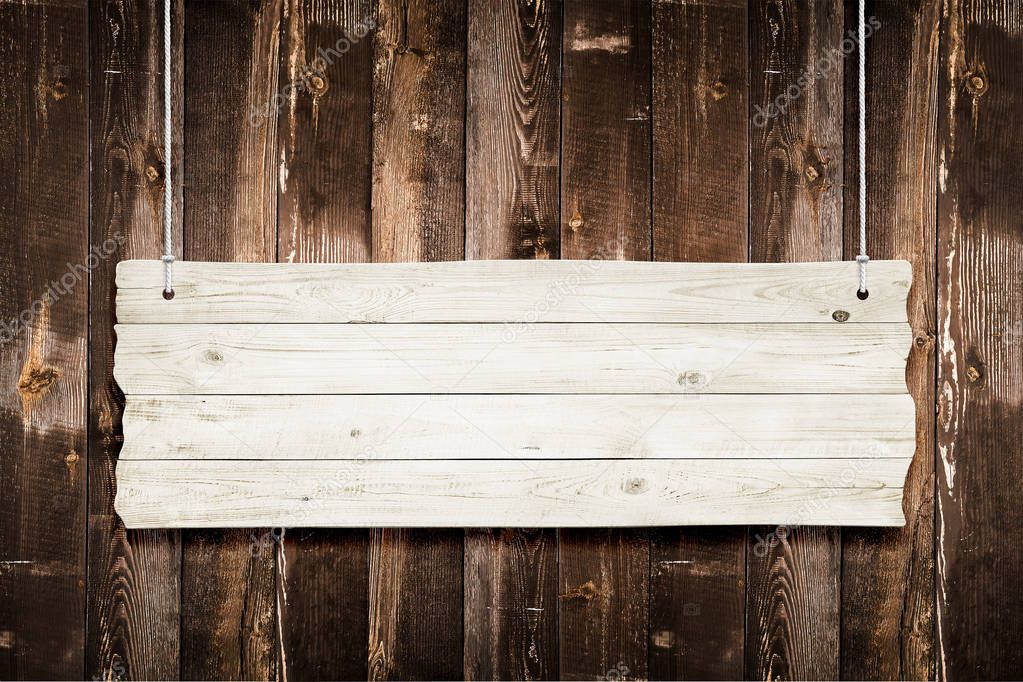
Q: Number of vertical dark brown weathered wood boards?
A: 11